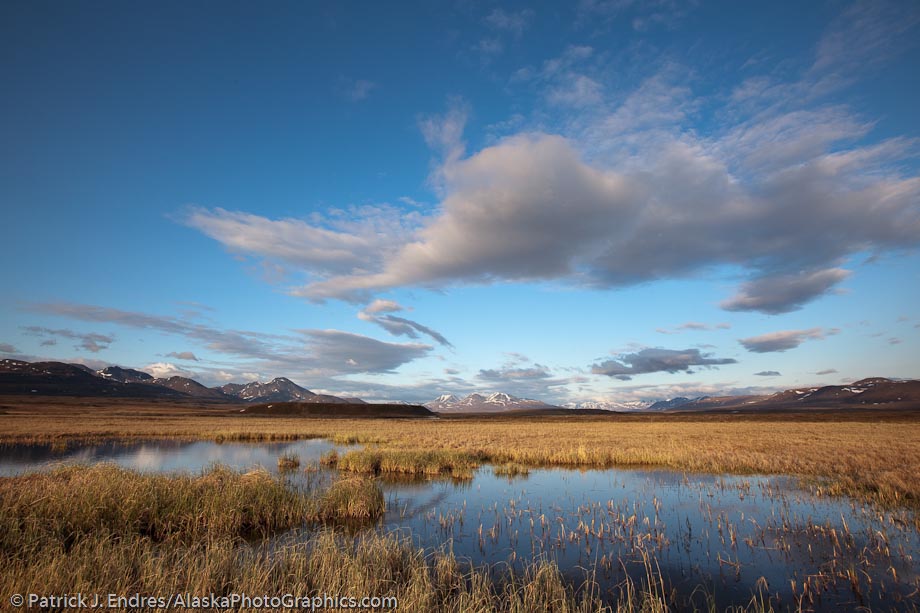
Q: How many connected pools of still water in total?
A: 2